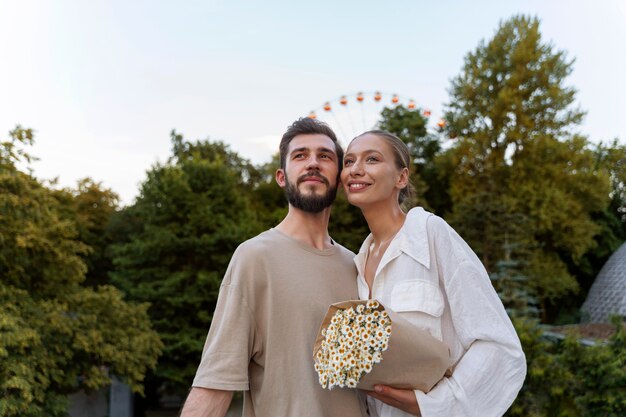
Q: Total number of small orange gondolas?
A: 9